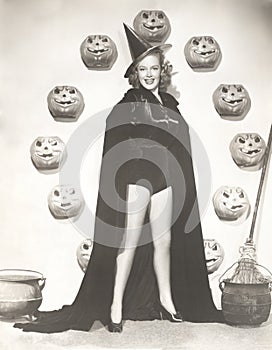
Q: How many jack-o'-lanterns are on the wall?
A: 11